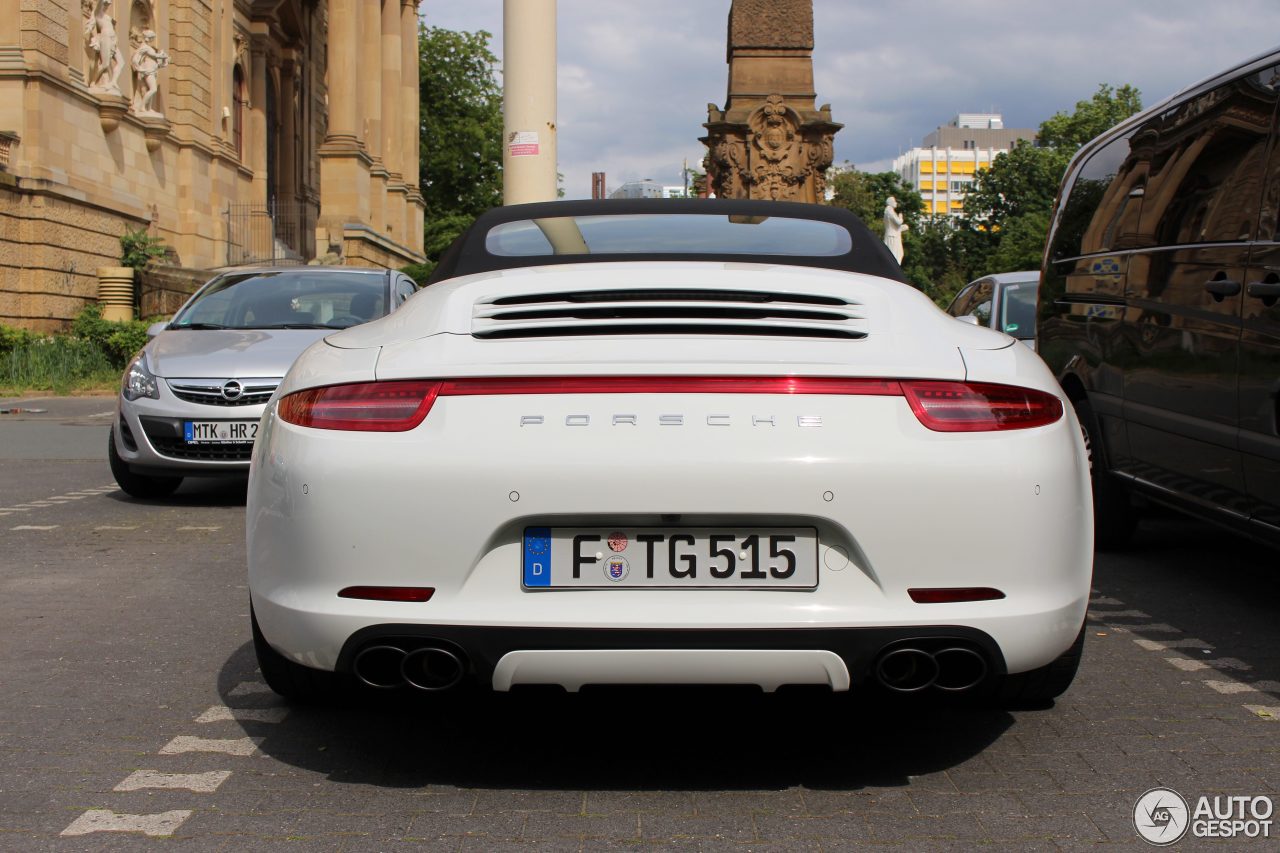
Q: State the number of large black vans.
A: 1